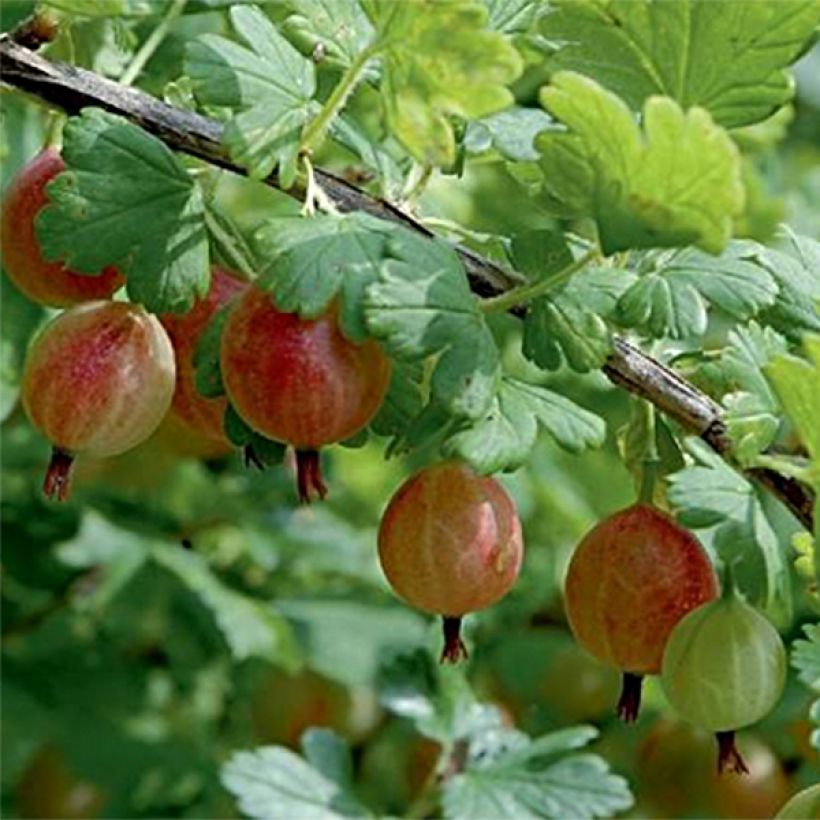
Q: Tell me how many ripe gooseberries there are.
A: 6